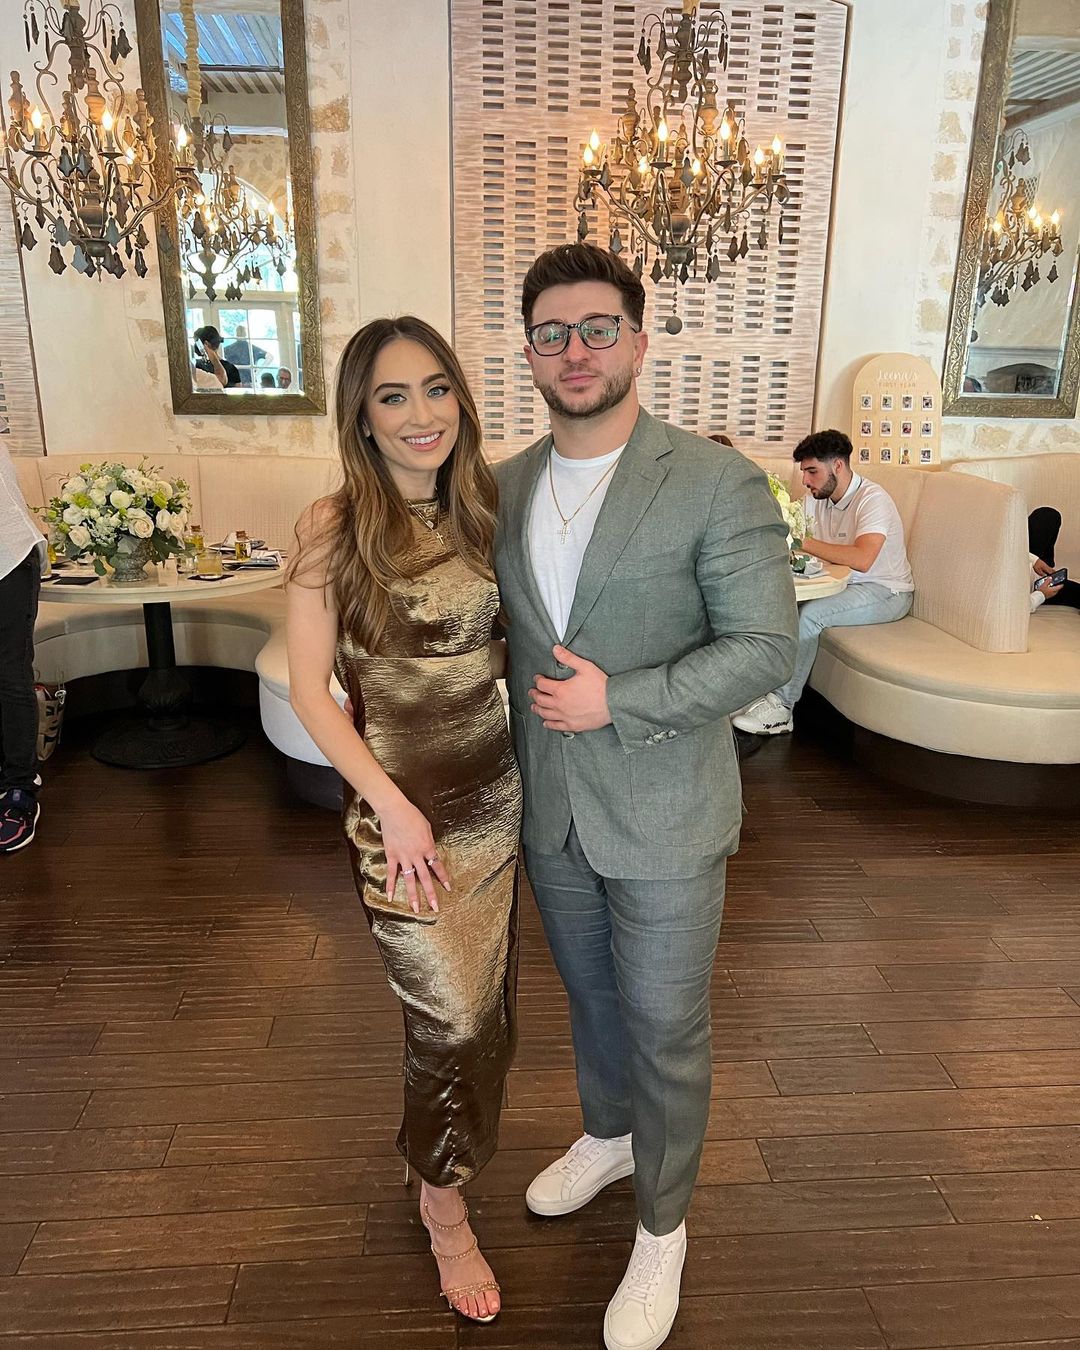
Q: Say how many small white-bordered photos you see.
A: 12